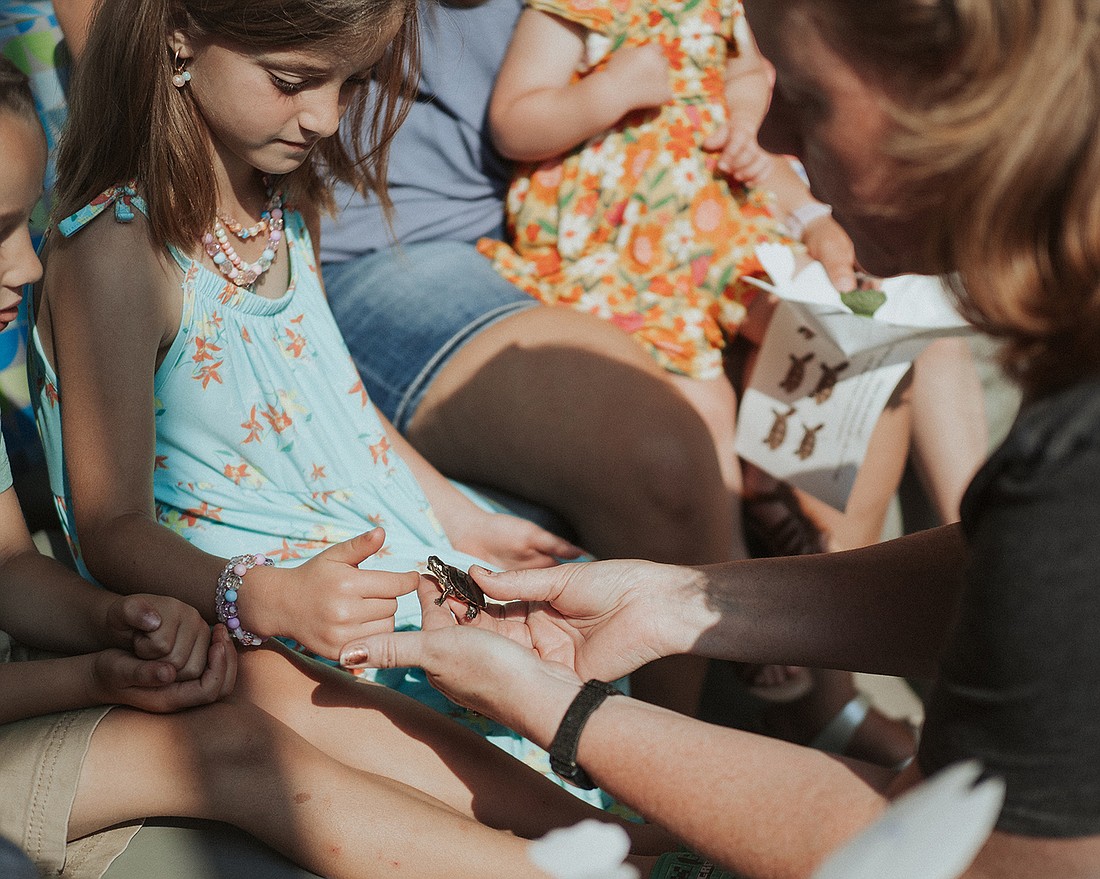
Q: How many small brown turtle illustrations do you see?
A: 4